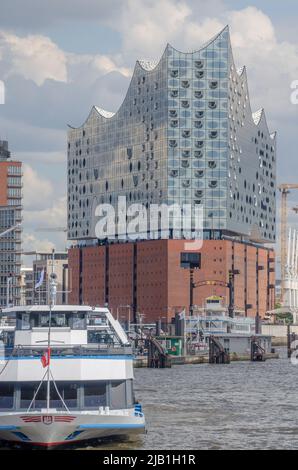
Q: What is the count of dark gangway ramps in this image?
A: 3